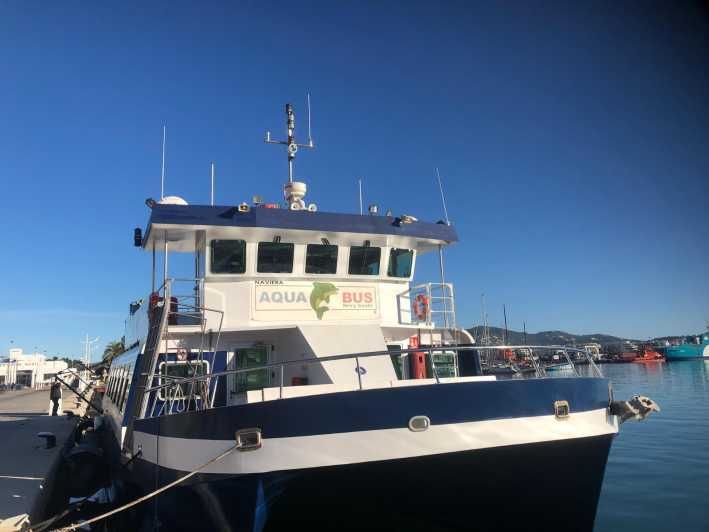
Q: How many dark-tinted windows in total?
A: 5